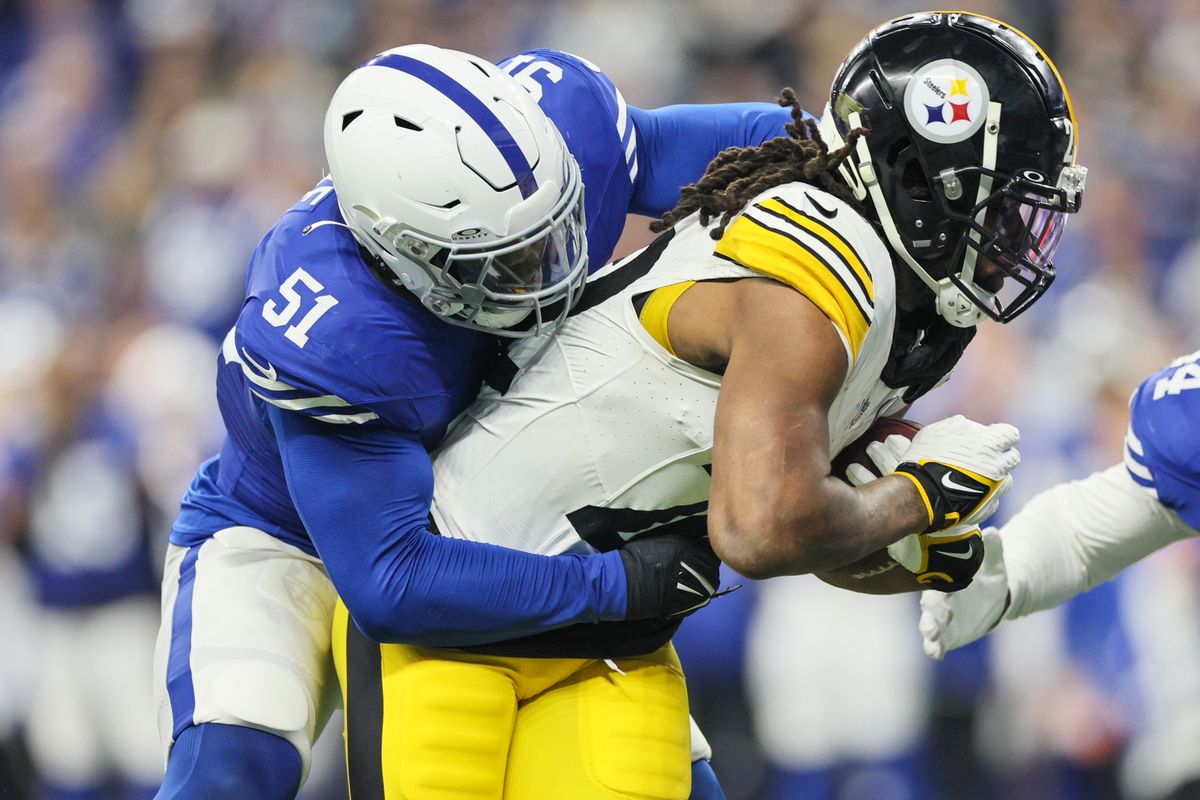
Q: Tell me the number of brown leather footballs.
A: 1